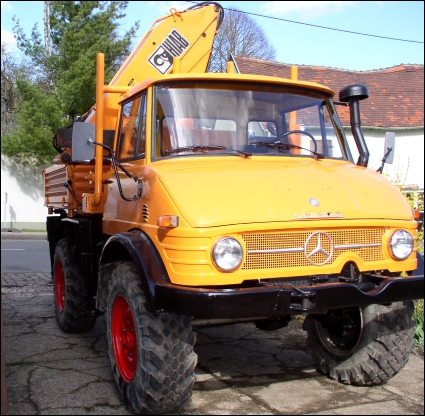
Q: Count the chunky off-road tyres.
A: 3